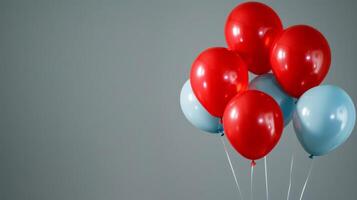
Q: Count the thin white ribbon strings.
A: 5